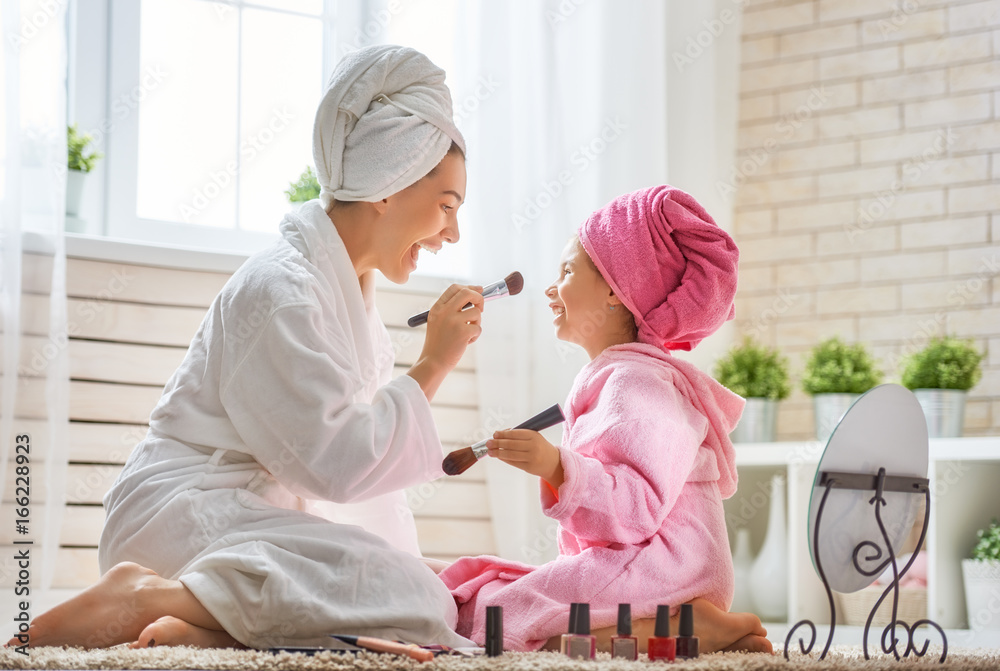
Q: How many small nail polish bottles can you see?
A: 5